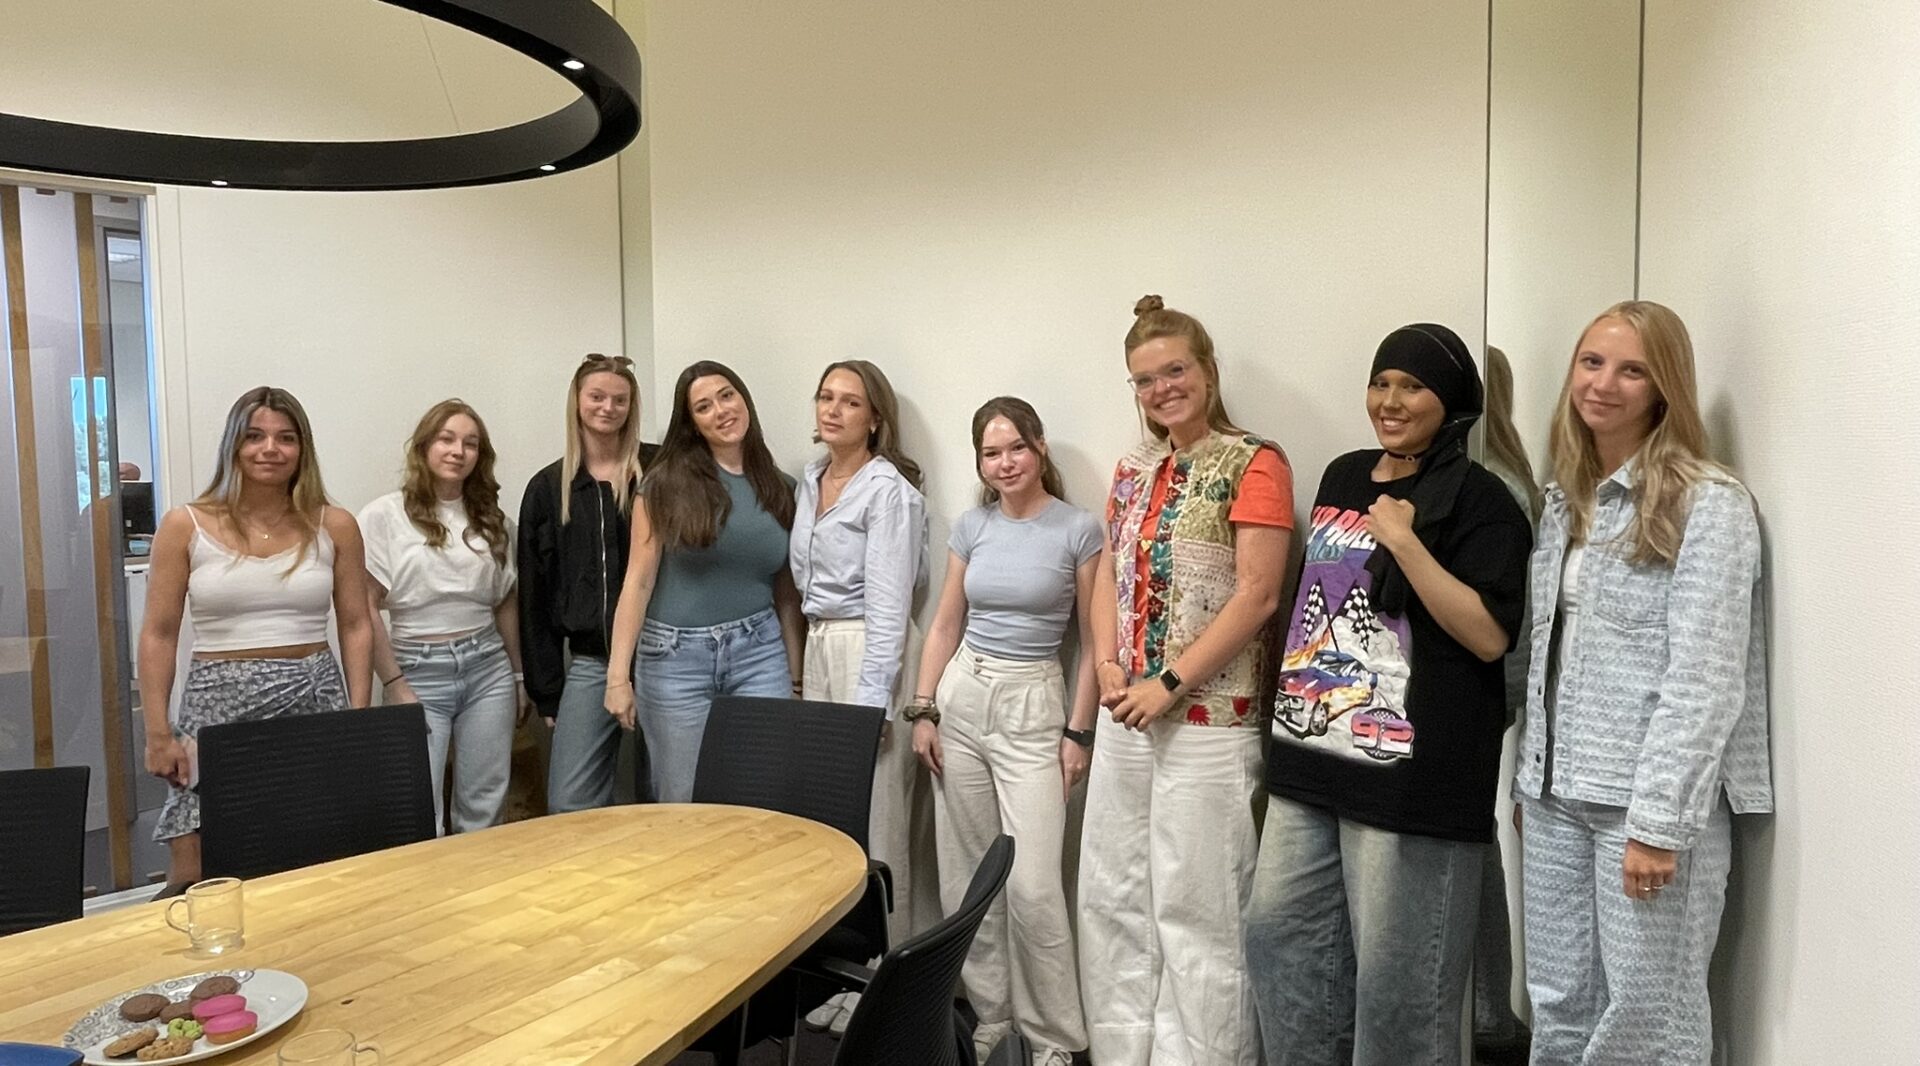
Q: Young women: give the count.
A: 9